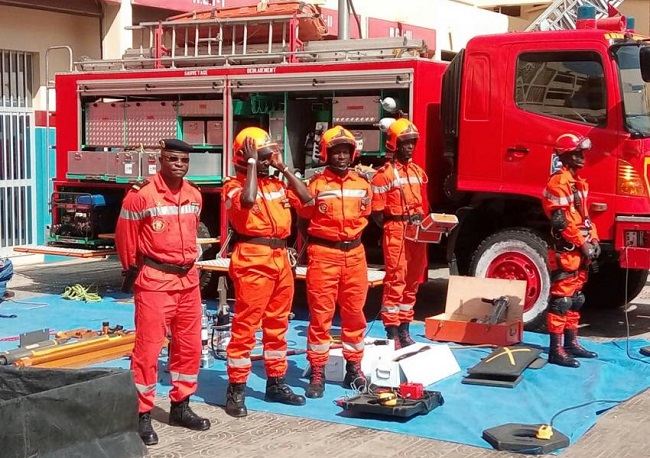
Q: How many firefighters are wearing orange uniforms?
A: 4